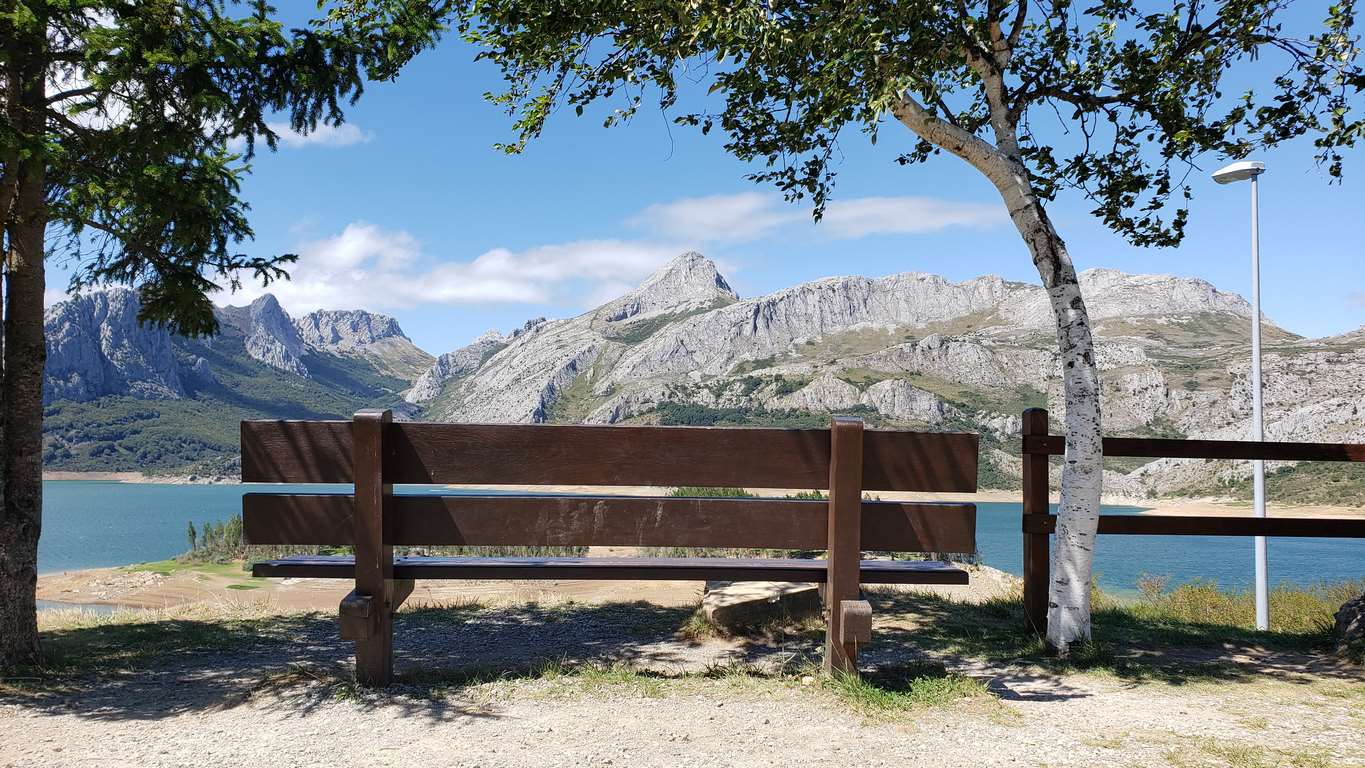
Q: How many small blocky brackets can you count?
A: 2